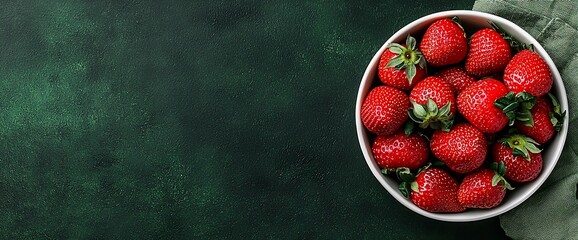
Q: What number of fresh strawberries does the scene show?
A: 14